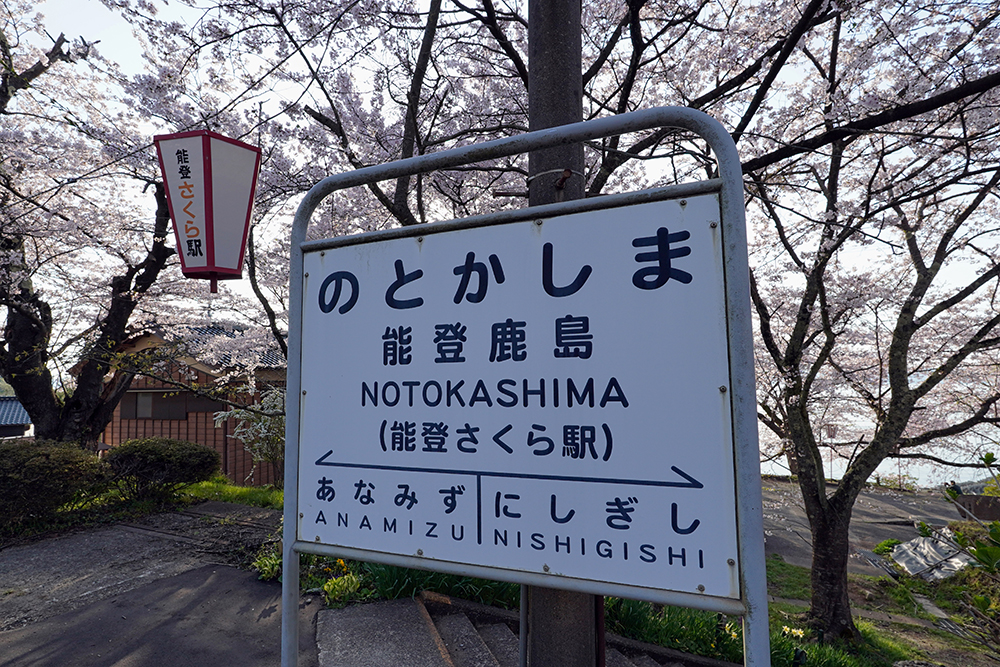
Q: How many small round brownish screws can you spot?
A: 14